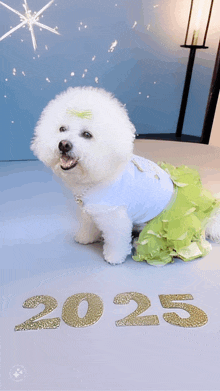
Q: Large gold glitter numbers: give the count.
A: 4